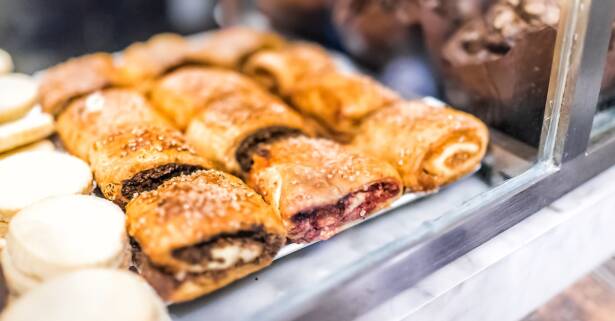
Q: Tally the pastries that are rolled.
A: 12